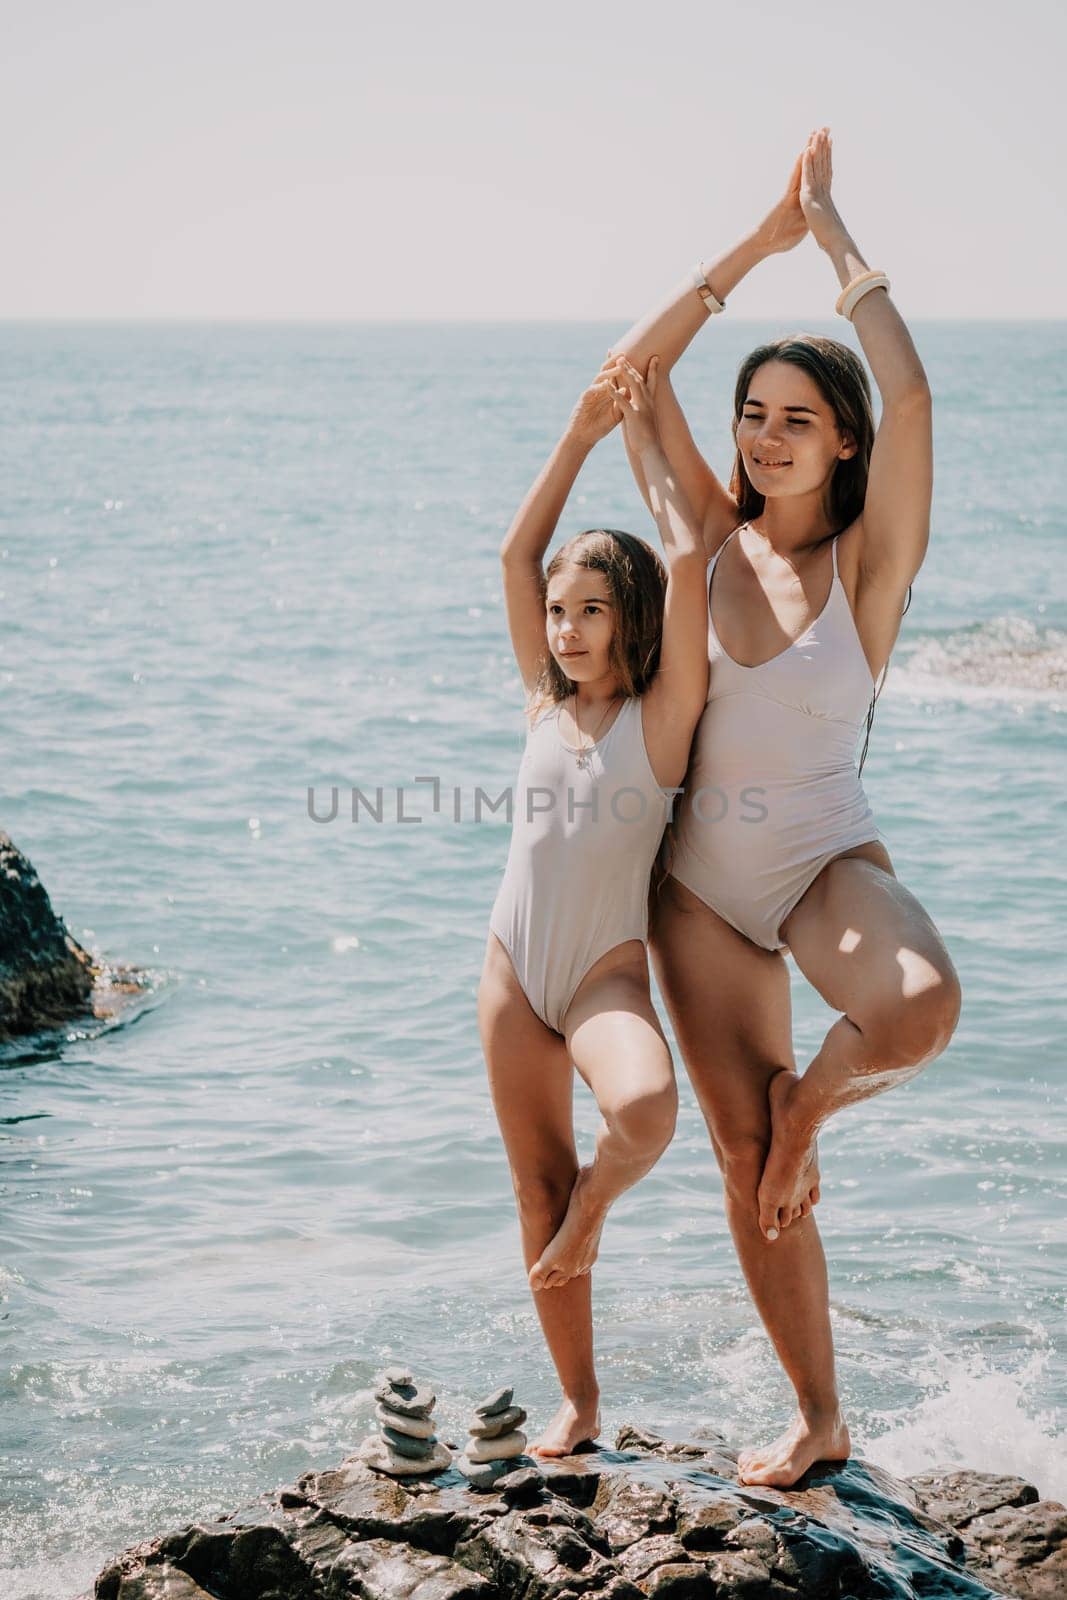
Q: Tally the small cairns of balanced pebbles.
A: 2